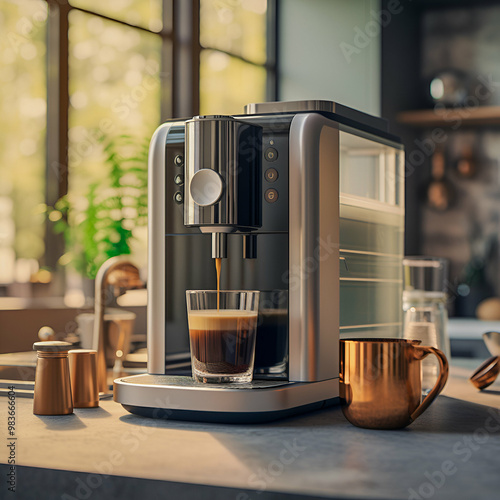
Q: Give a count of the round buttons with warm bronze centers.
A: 3